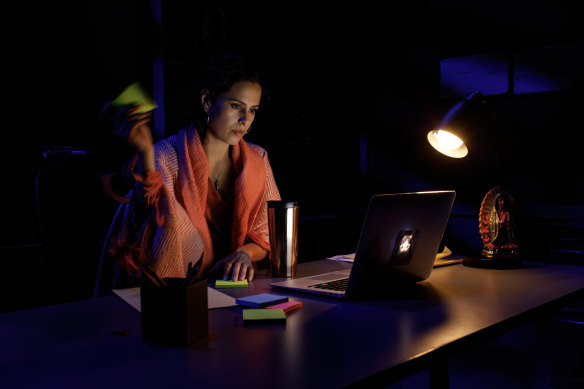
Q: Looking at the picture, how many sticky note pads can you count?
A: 5